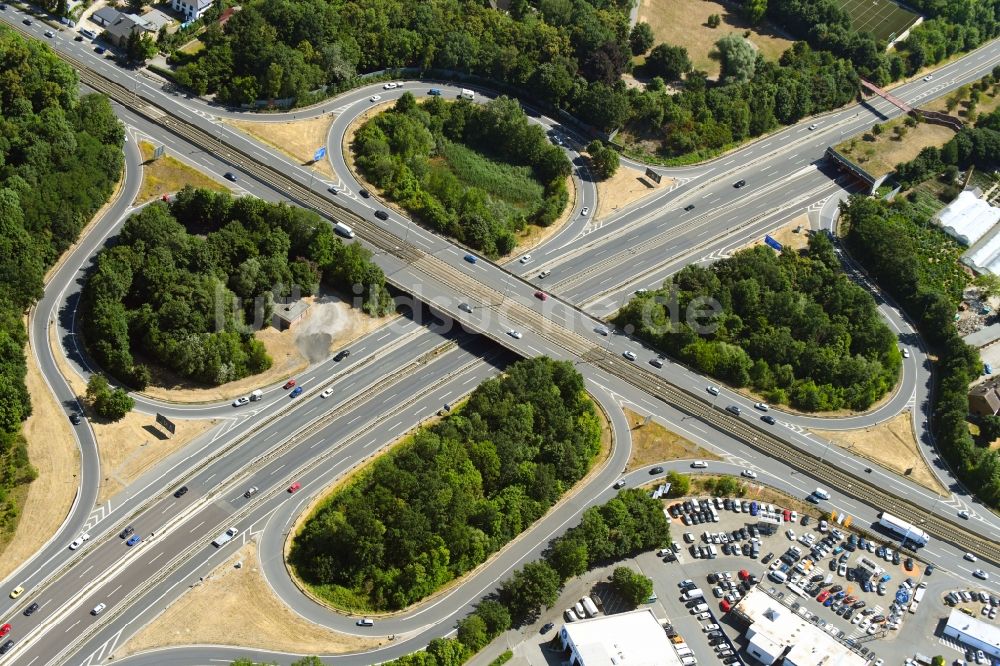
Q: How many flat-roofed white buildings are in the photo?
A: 3